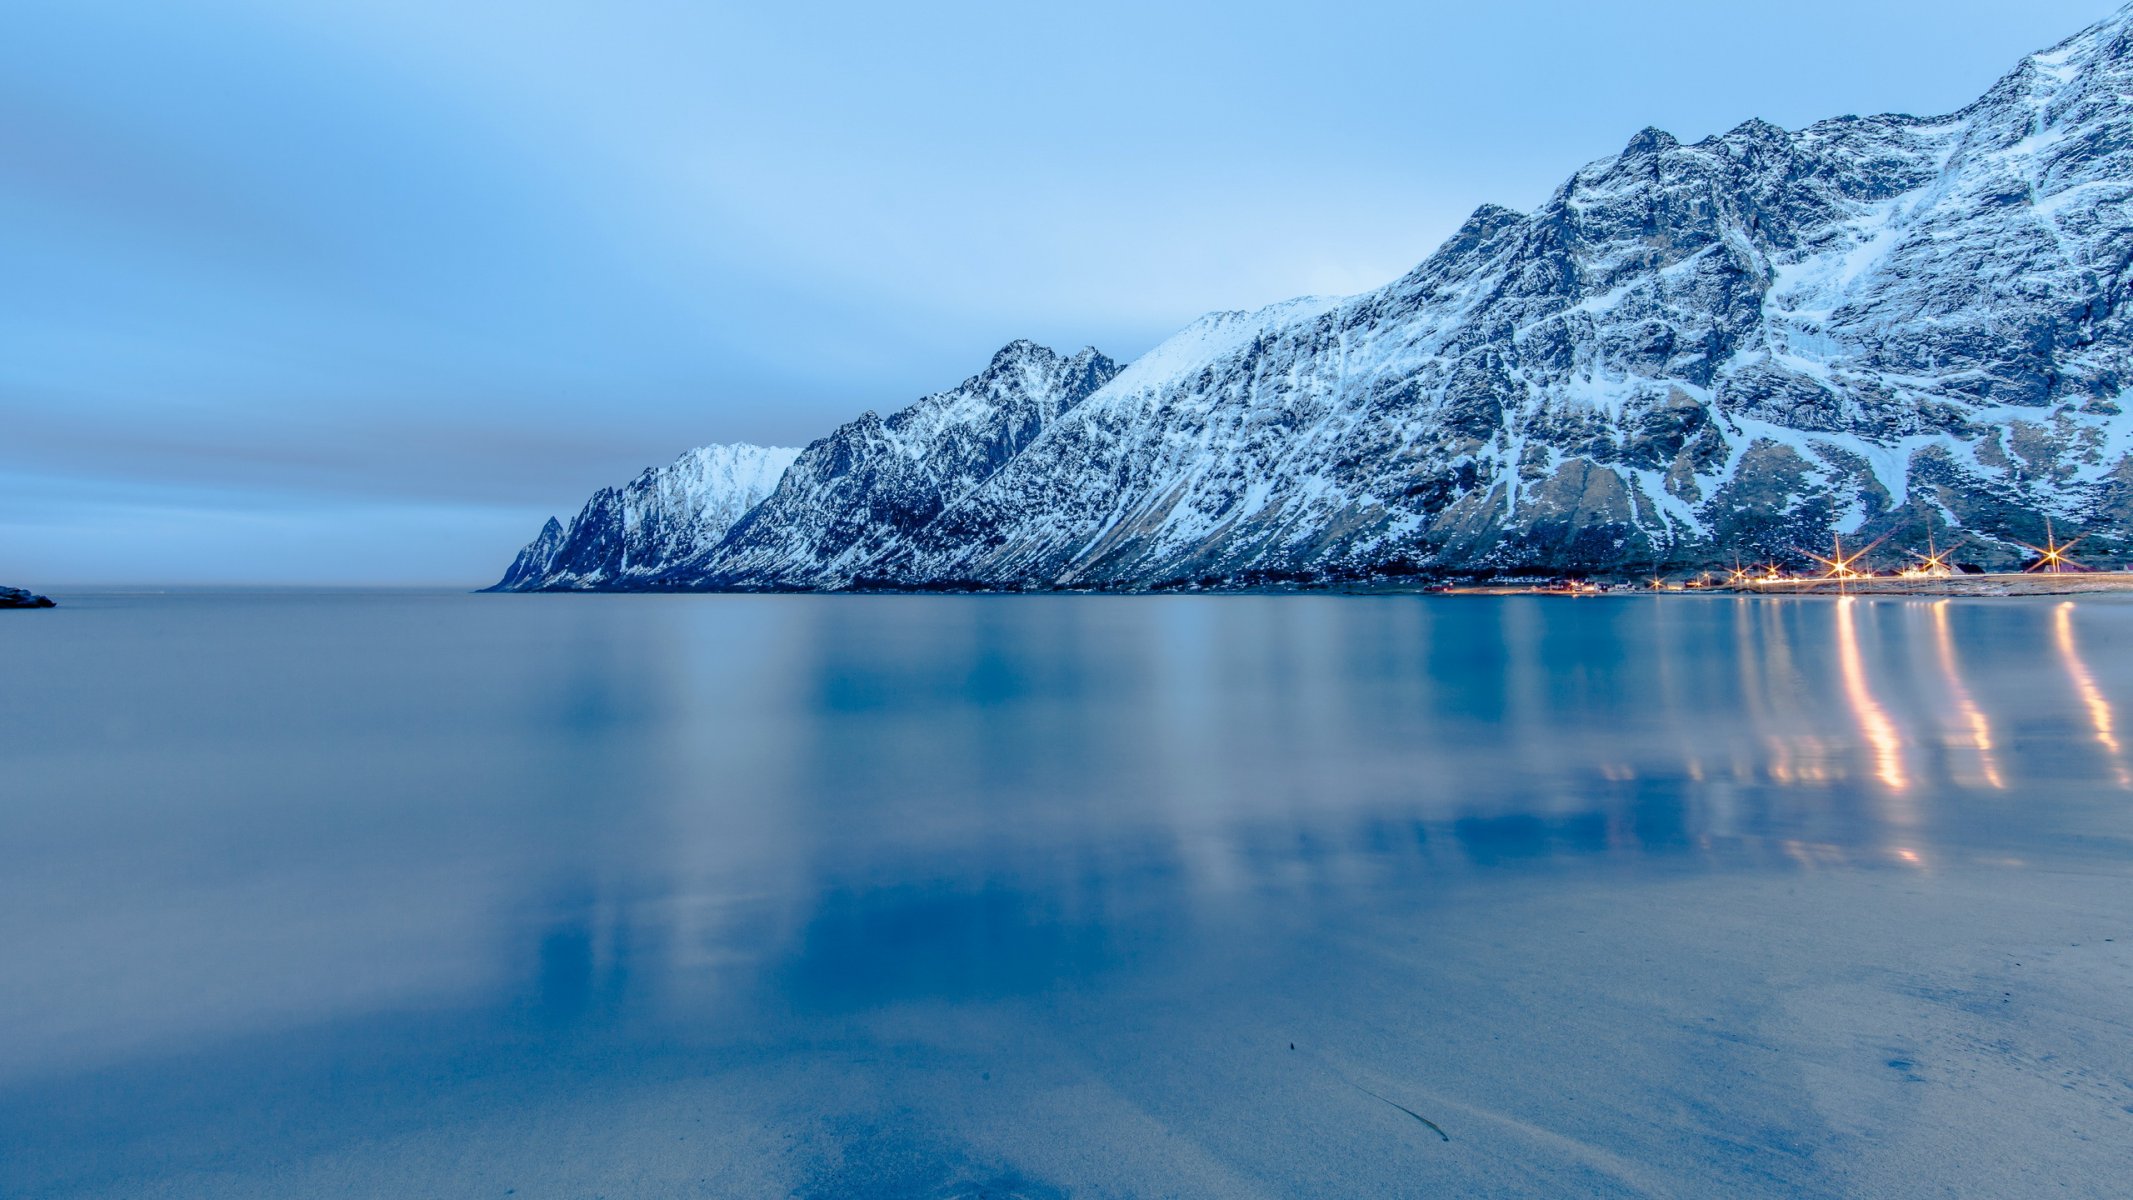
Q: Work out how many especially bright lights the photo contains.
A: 3